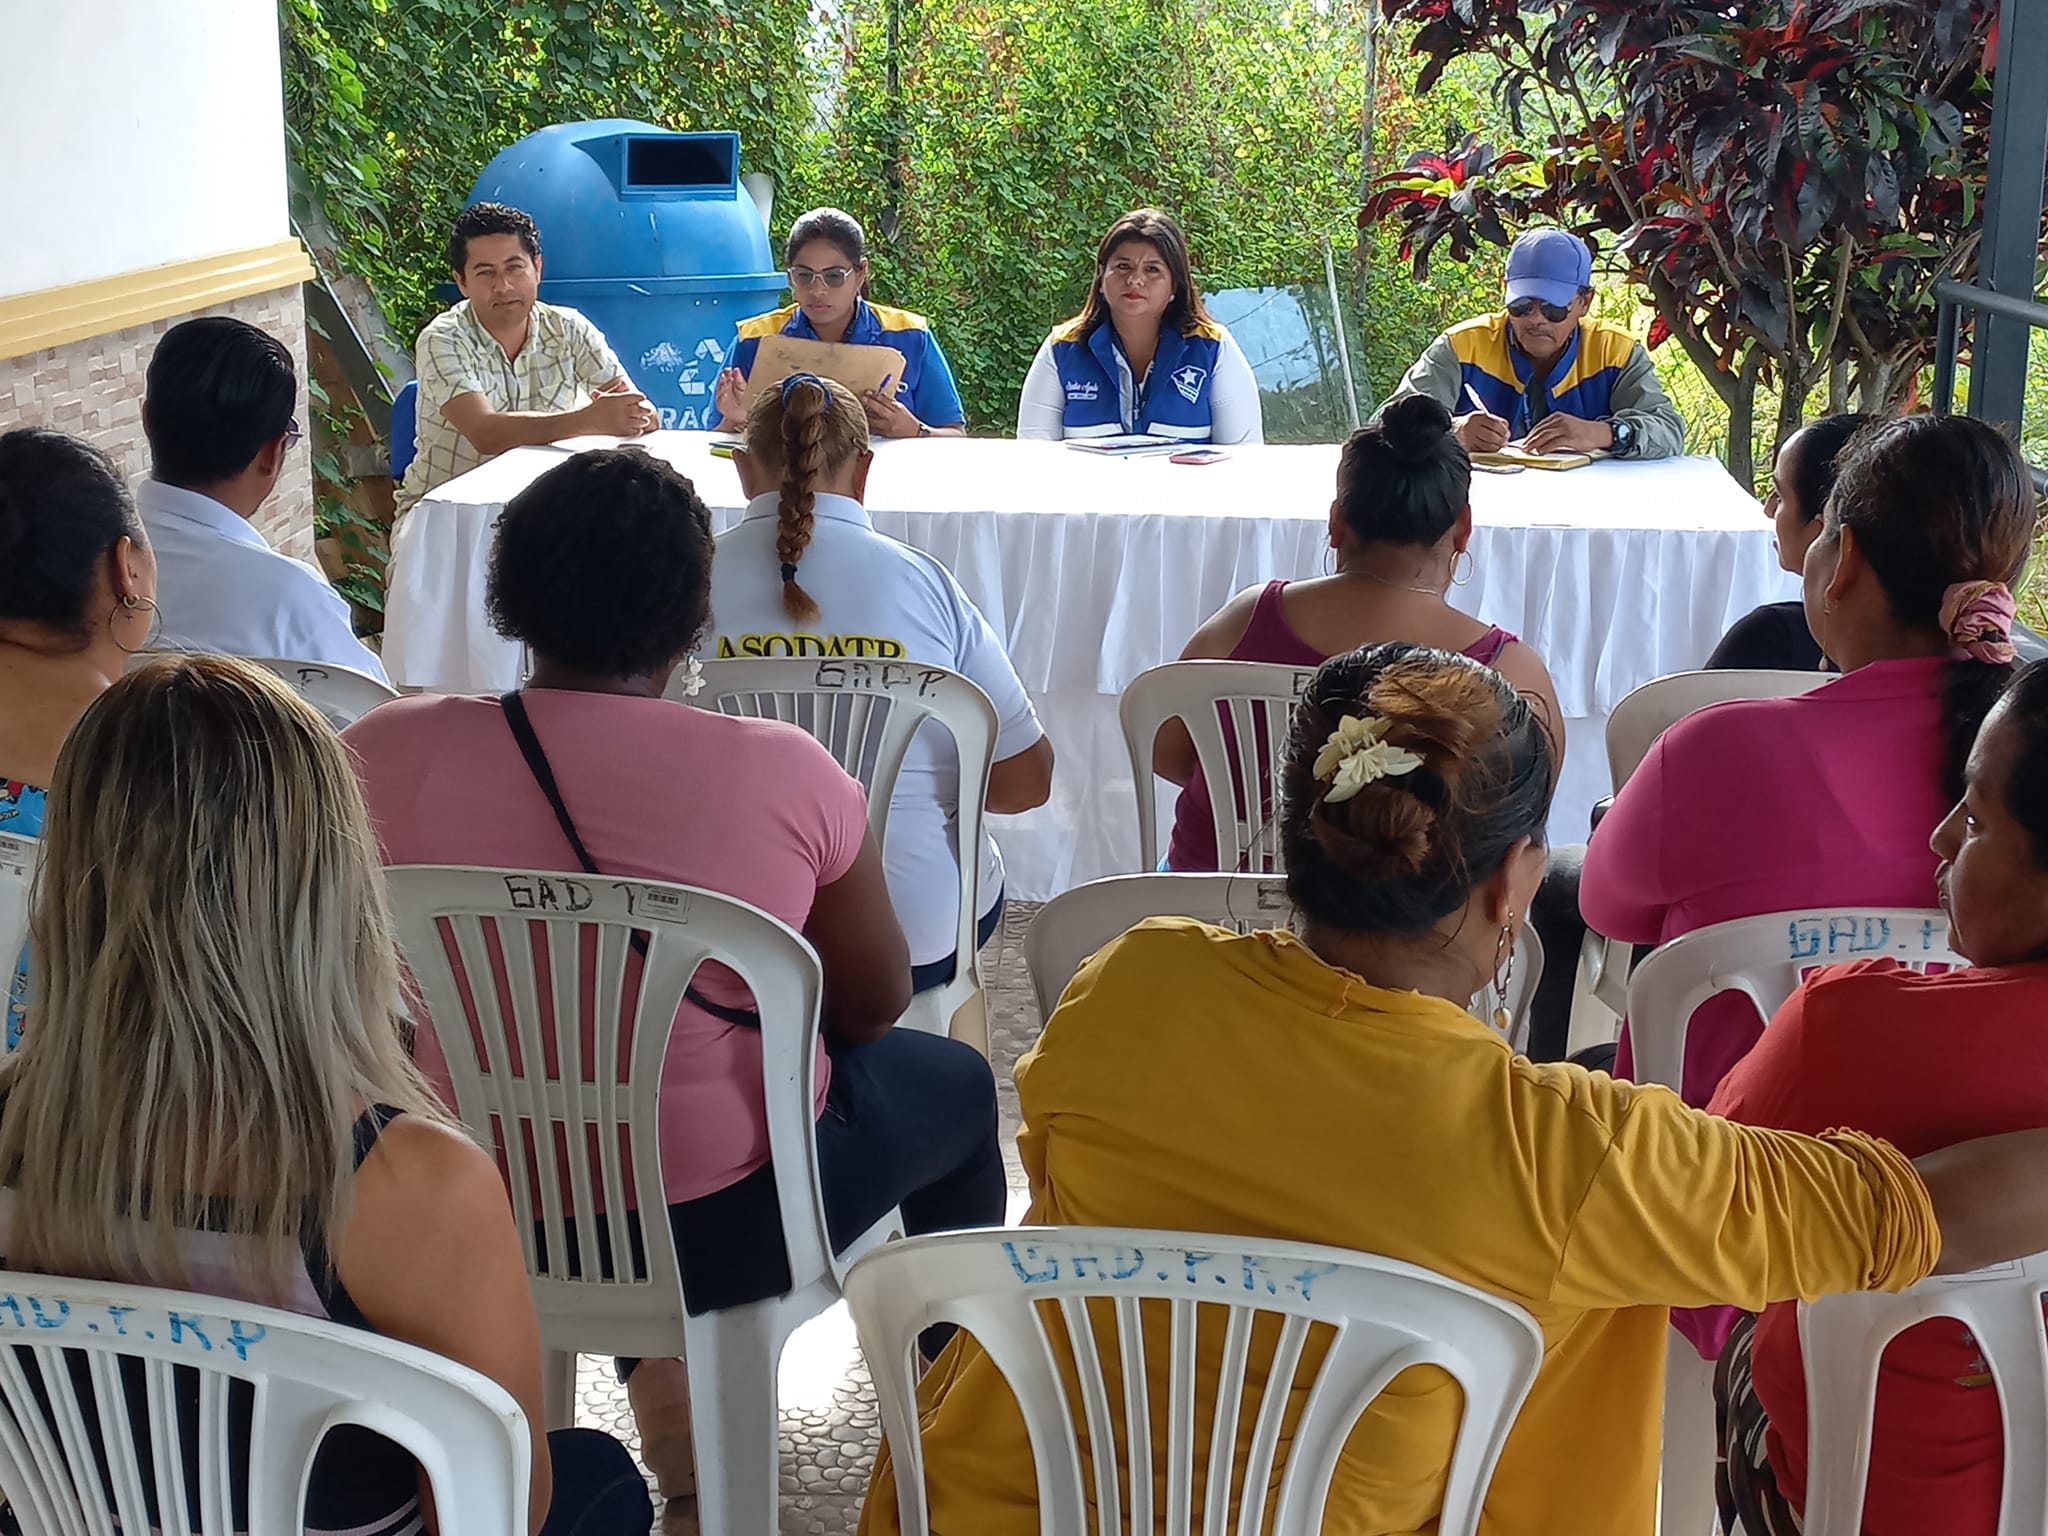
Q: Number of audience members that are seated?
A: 10